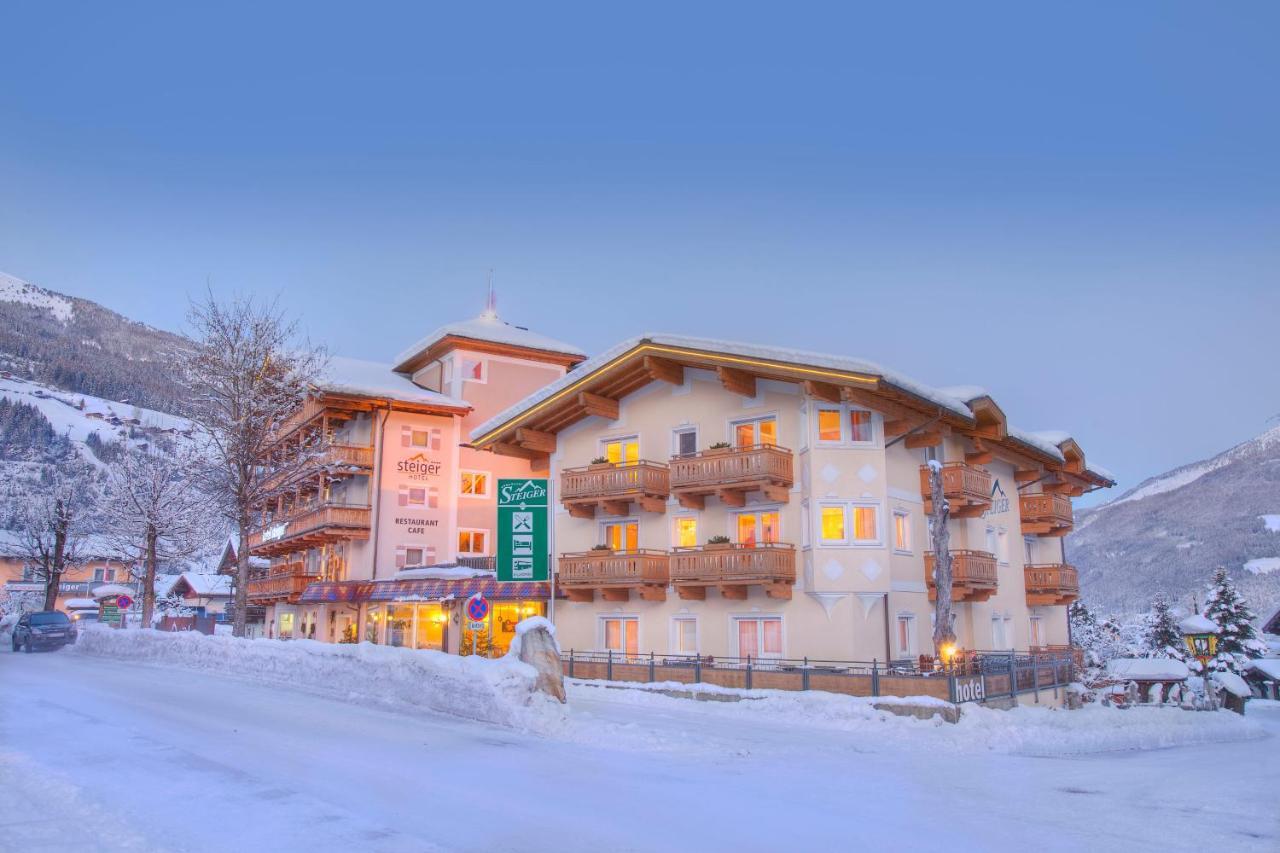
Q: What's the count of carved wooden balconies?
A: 11